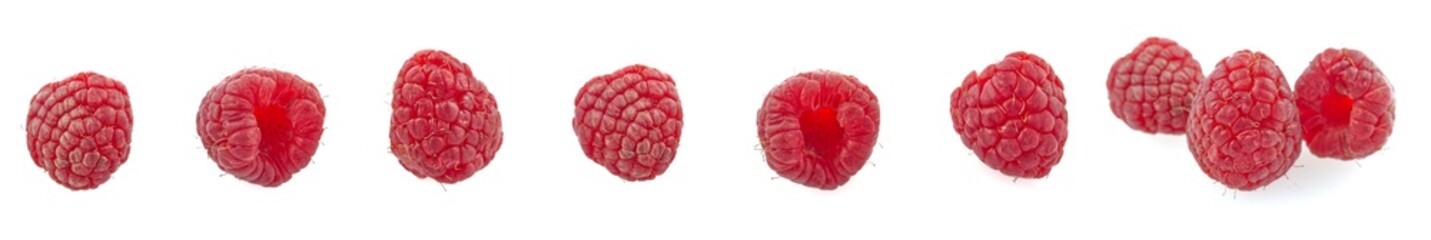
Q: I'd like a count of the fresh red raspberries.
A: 9